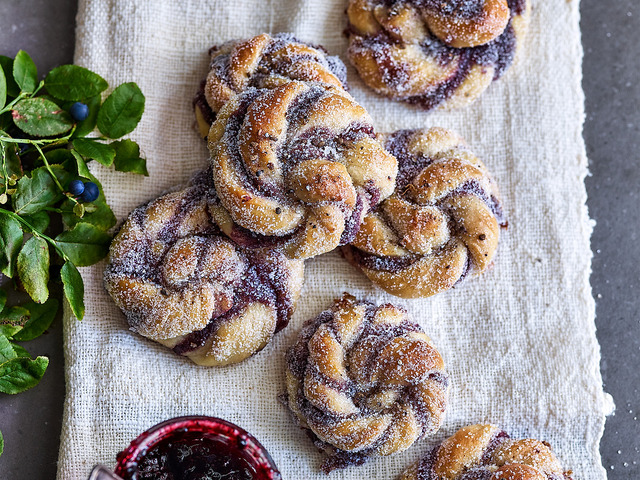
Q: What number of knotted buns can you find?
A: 7